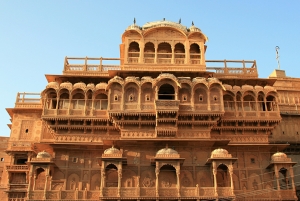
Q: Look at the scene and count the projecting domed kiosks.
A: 5